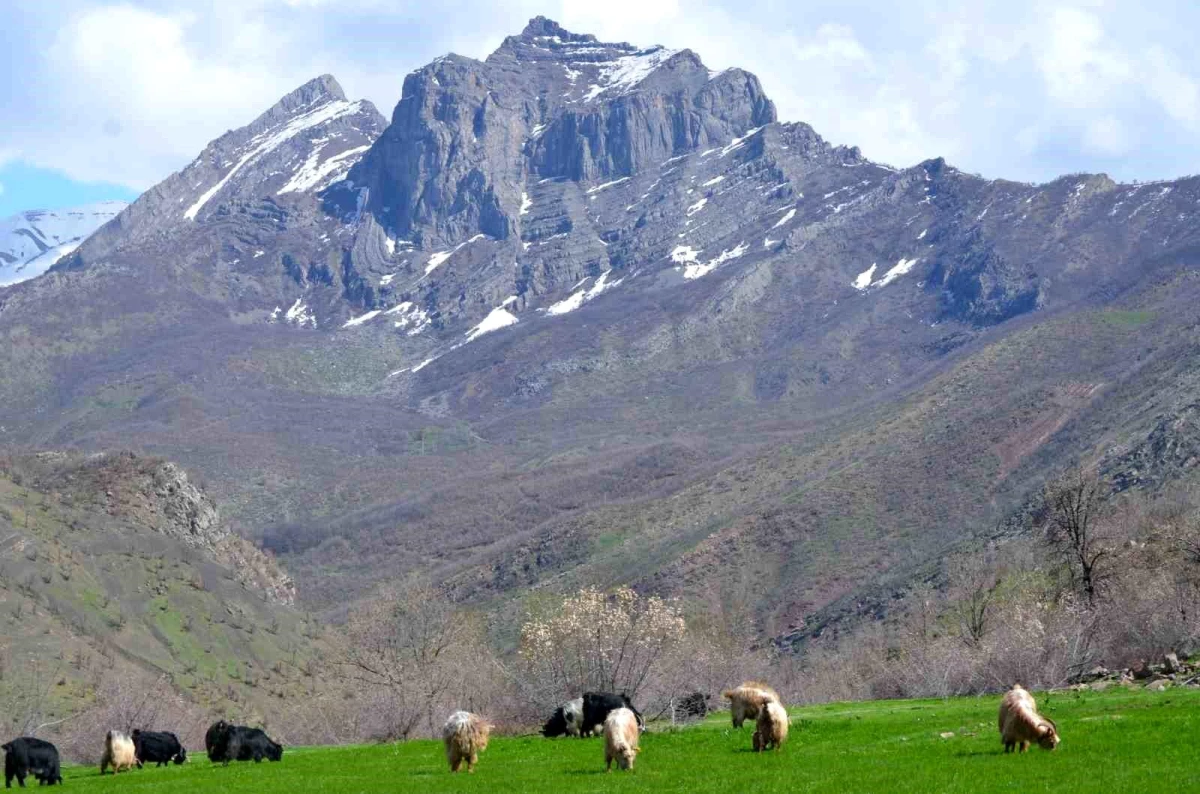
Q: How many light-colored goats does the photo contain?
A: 6